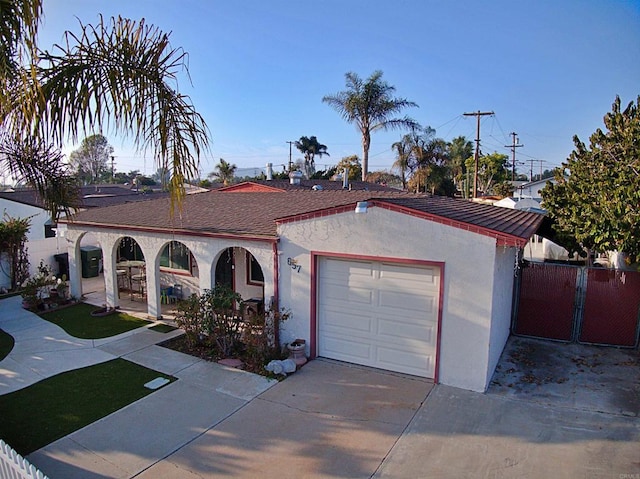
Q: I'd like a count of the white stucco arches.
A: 4